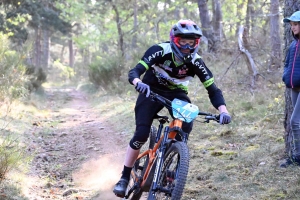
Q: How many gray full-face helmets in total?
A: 1